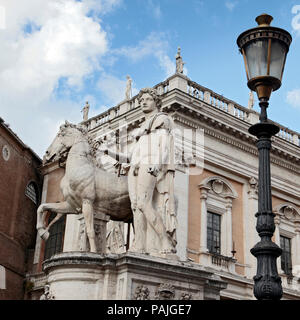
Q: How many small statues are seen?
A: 4